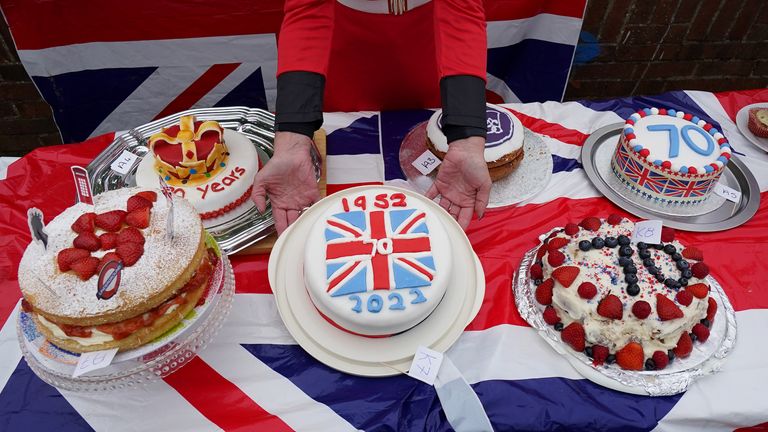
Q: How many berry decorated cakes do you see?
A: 2